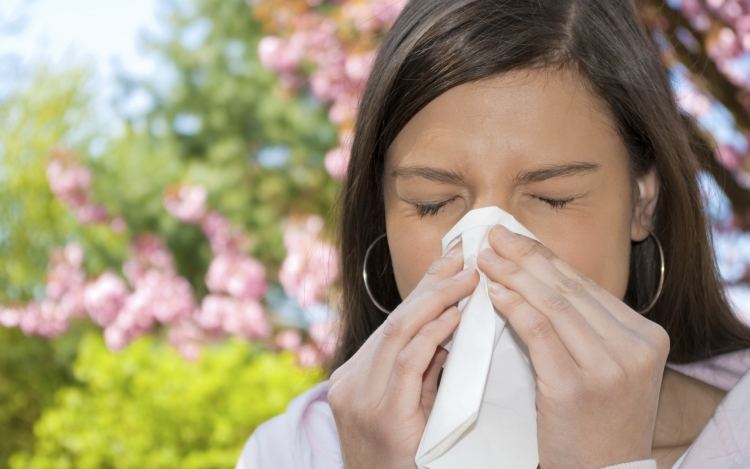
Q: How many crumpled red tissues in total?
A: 0